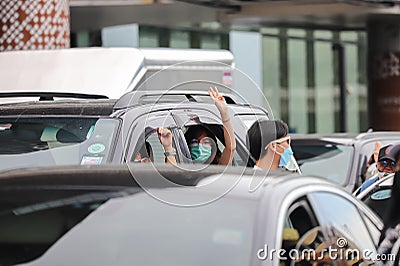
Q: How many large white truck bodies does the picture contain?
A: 1